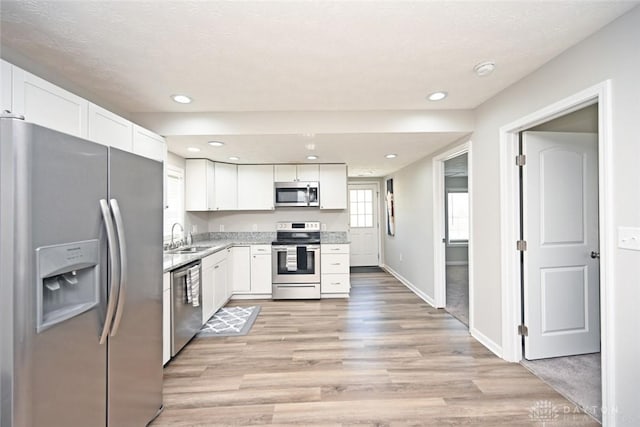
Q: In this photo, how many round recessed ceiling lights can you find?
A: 7